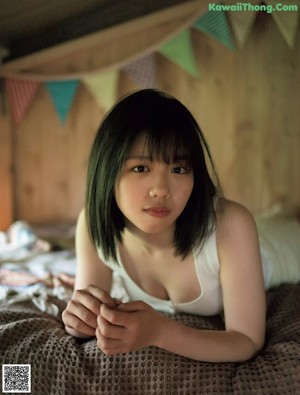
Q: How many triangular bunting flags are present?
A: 8